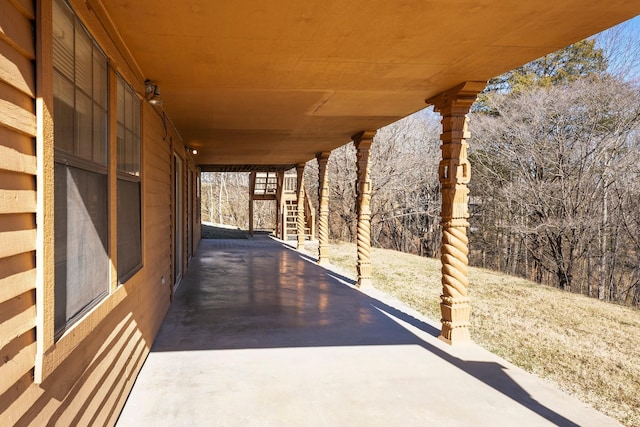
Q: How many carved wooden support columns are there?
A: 4